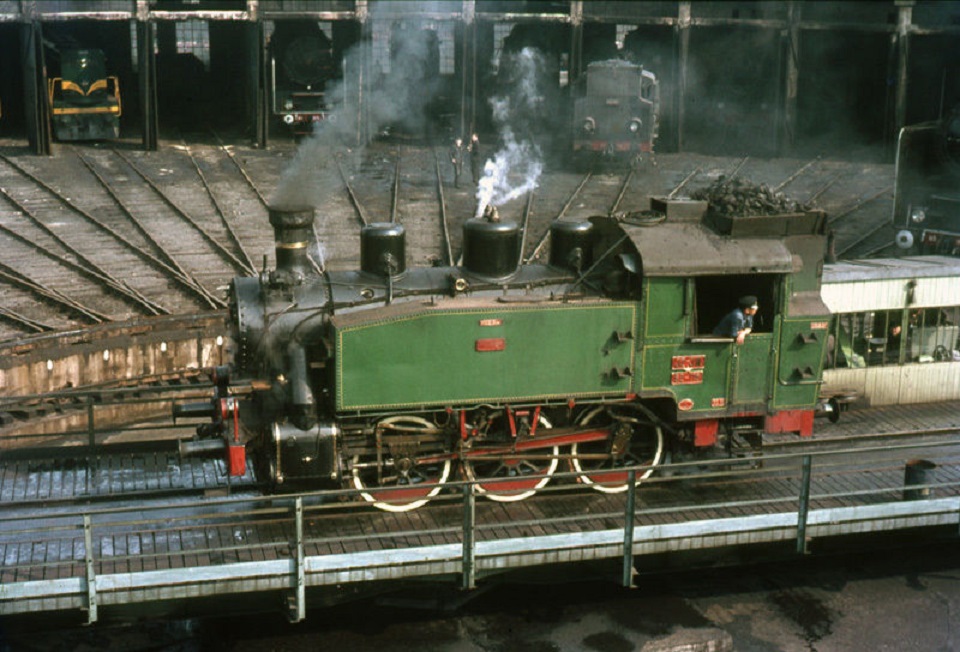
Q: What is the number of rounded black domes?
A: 3